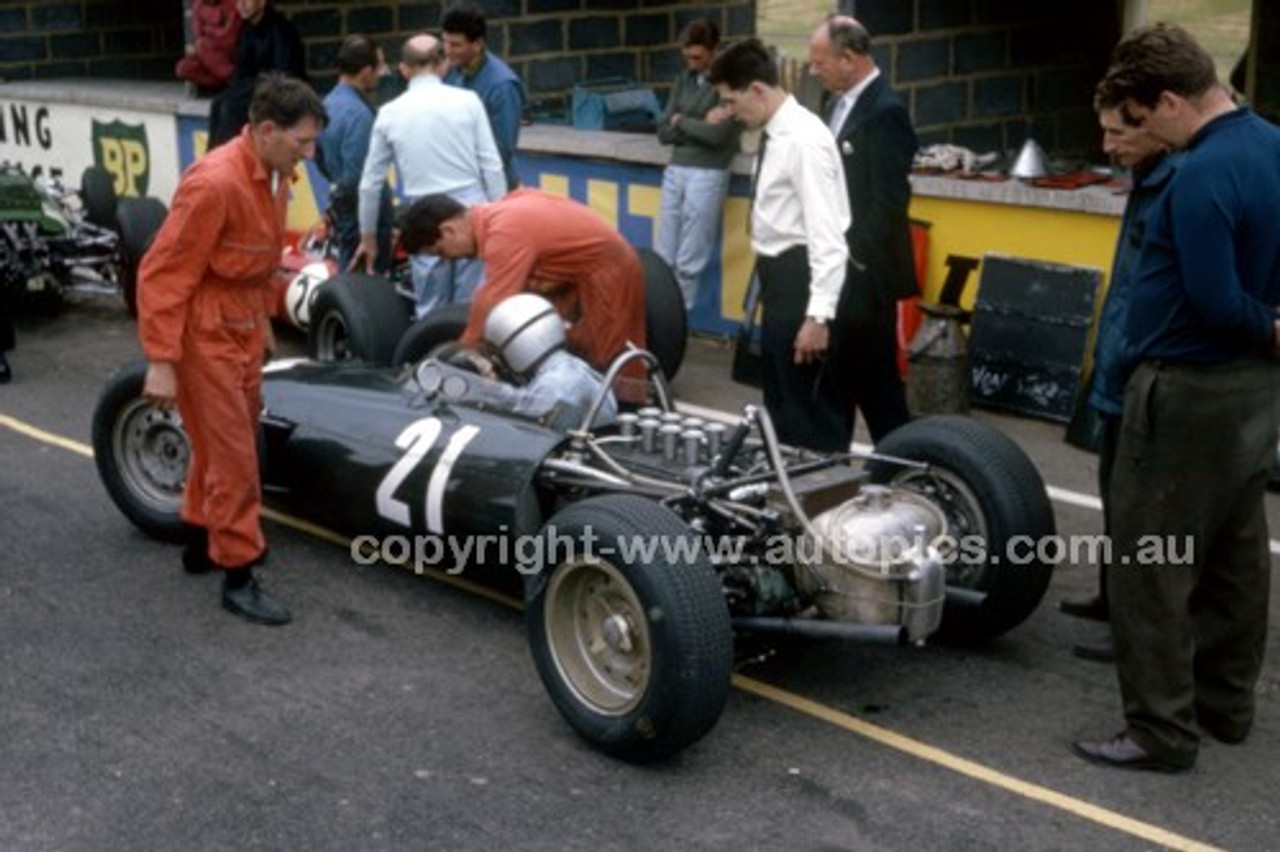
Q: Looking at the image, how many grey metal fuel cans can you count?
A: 1